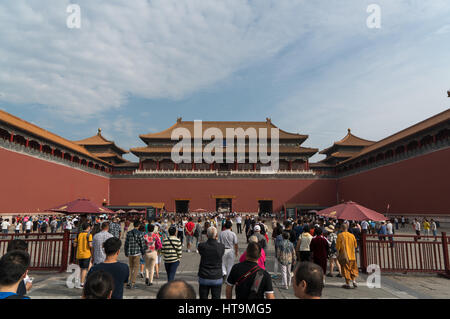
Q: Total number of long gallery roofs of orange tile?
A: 2